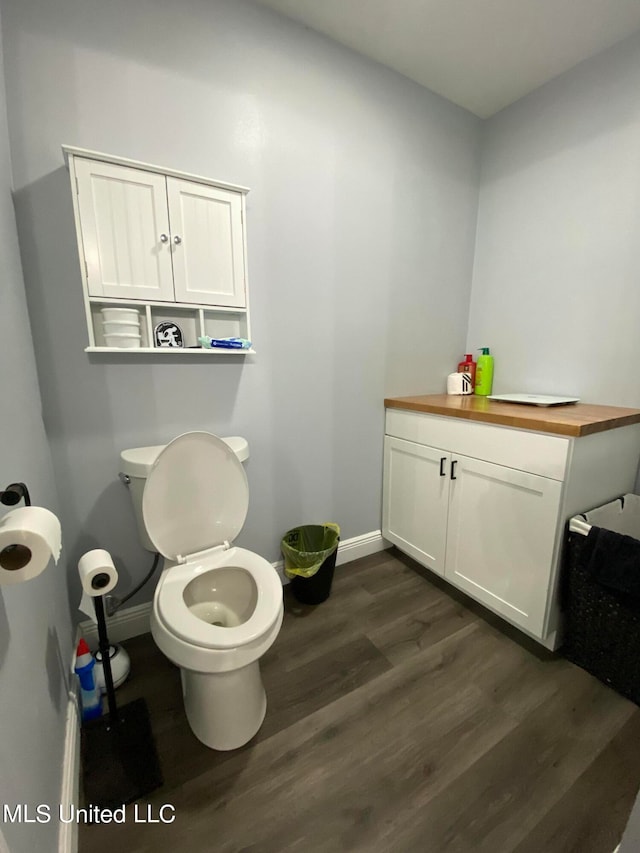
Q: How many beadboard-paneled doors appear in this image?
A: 2